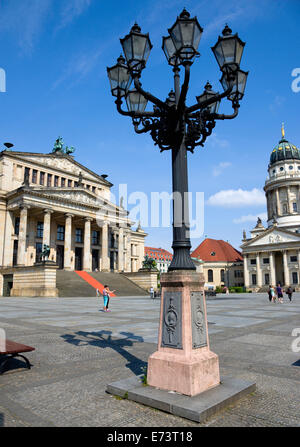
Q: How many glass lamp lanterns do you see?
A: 8